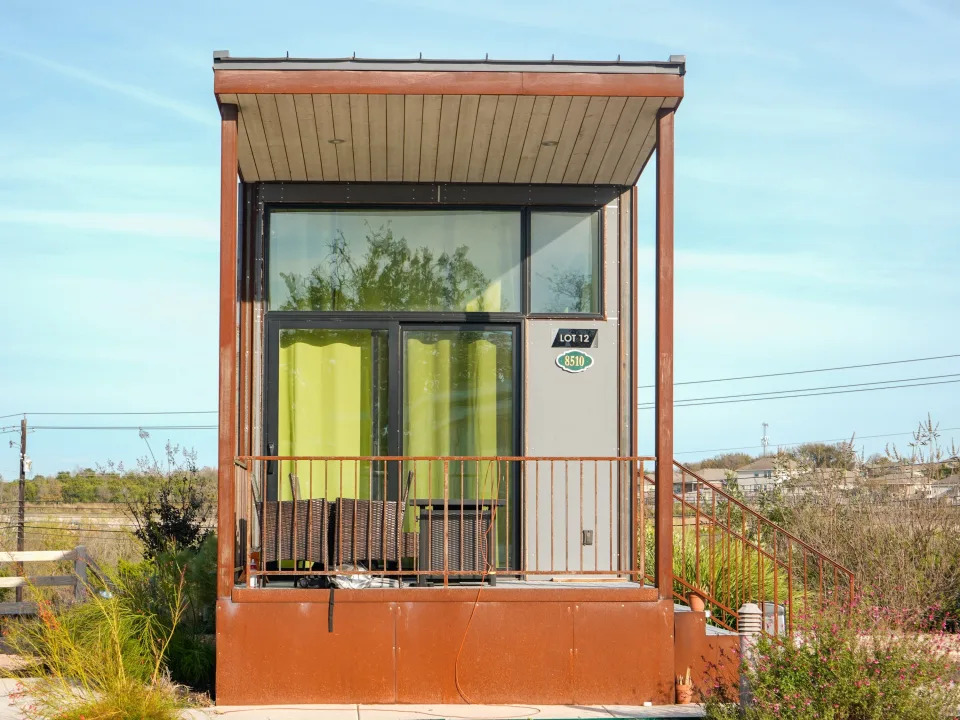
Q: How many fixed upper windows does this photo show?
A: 2